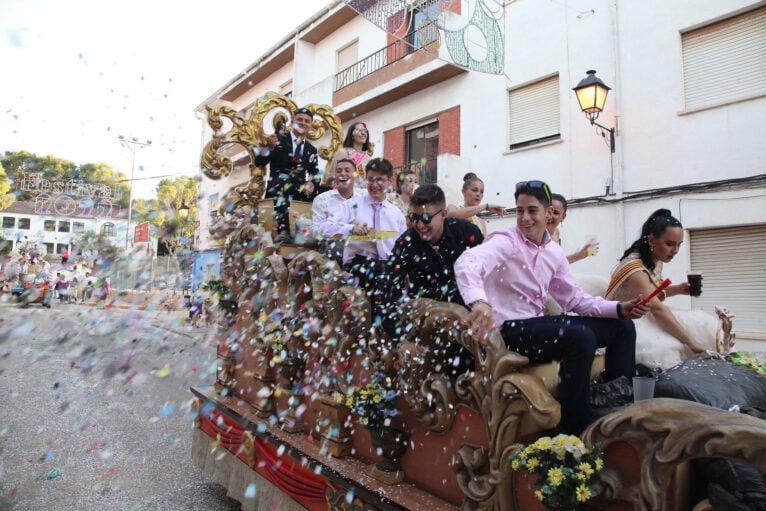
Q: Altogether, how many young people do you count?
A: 10